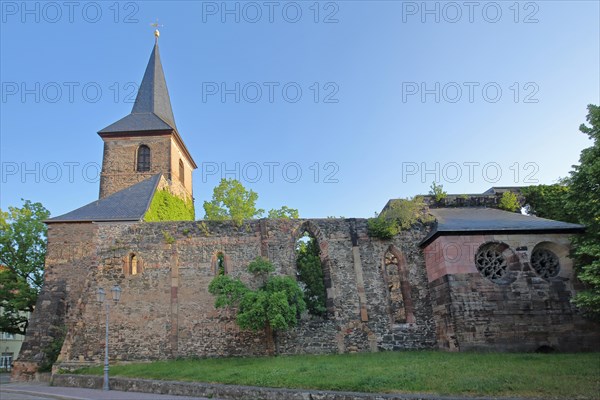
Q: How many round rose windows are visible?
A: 2